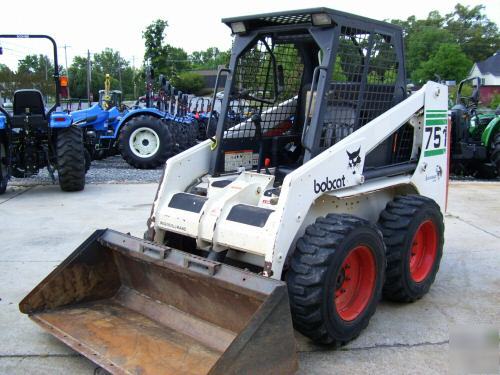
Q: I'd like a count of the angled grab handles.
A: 2